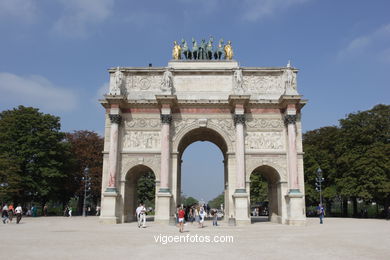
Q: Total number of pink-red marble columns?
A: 4